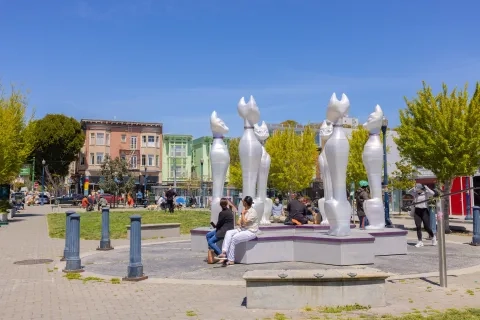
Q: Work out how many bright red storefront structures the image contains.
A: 1